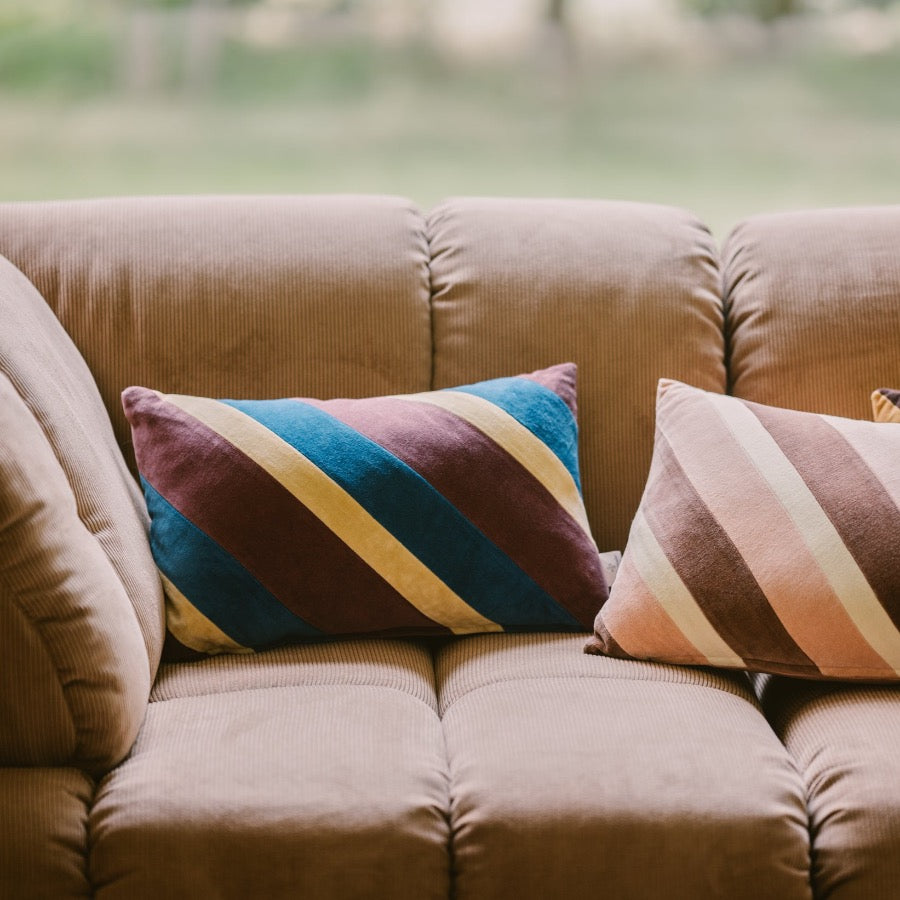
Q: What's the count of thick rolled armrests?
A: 1